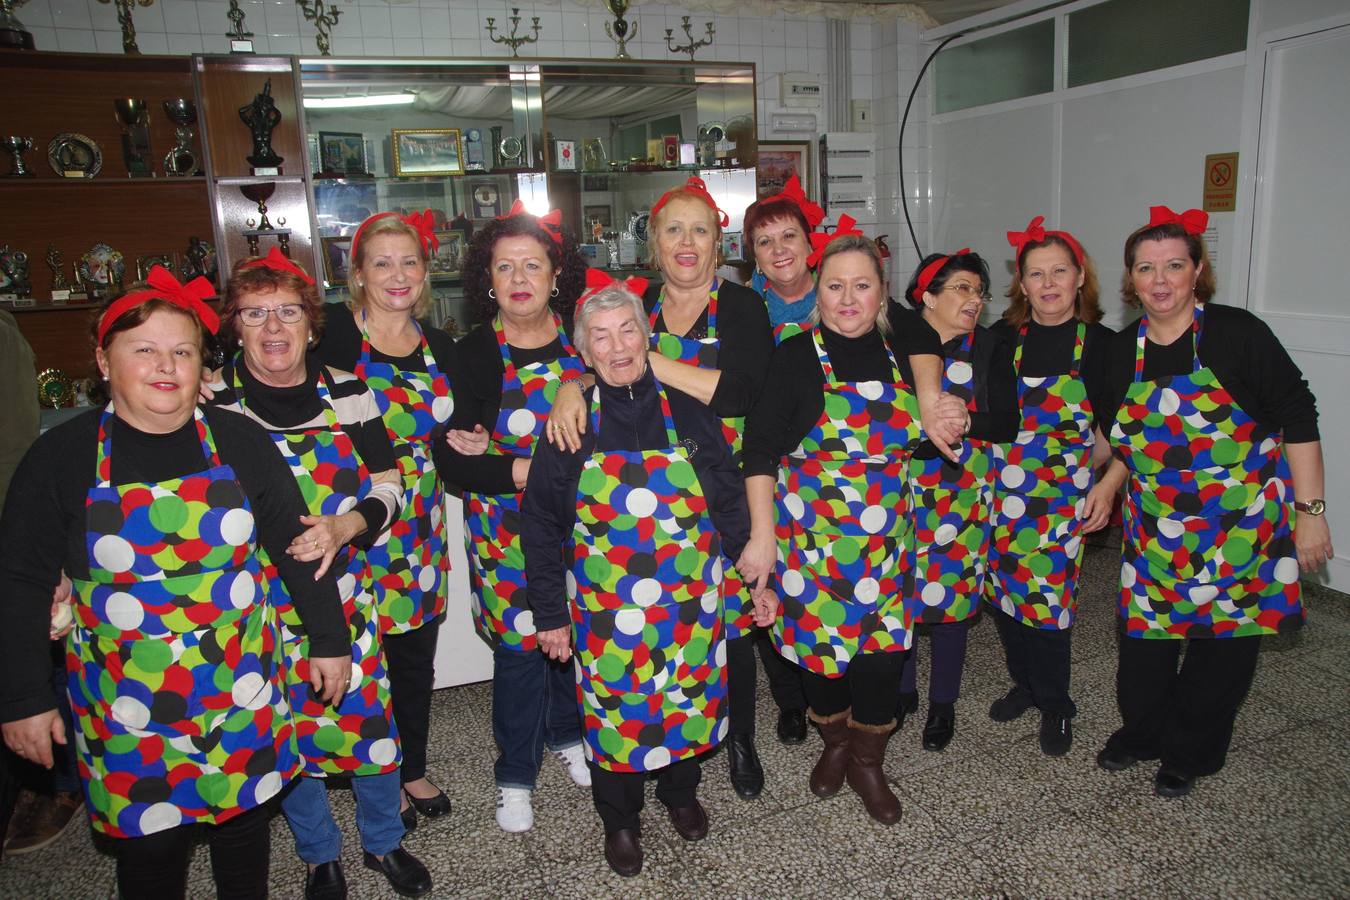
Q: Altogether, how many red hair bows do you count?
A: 11